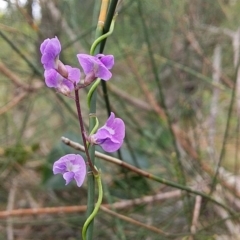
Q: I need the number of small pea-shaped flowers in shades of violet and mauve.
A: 5